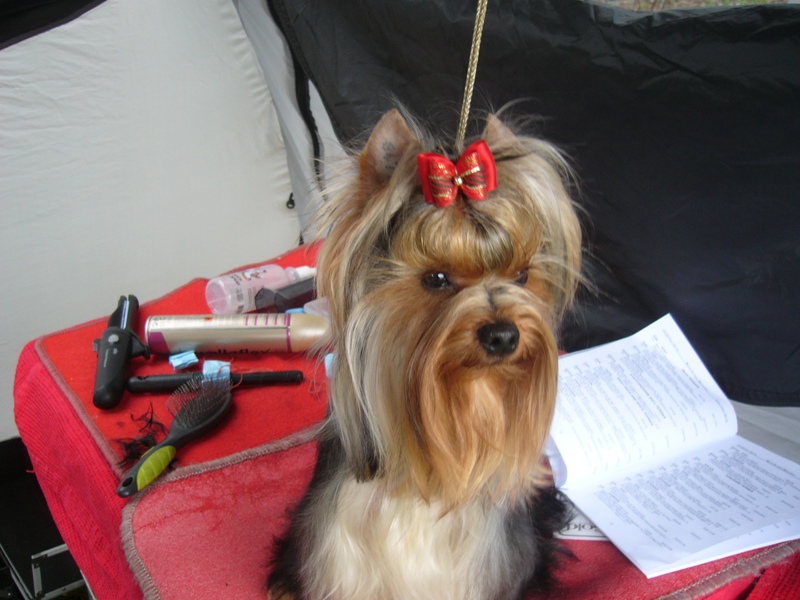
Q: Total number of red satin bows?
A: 1